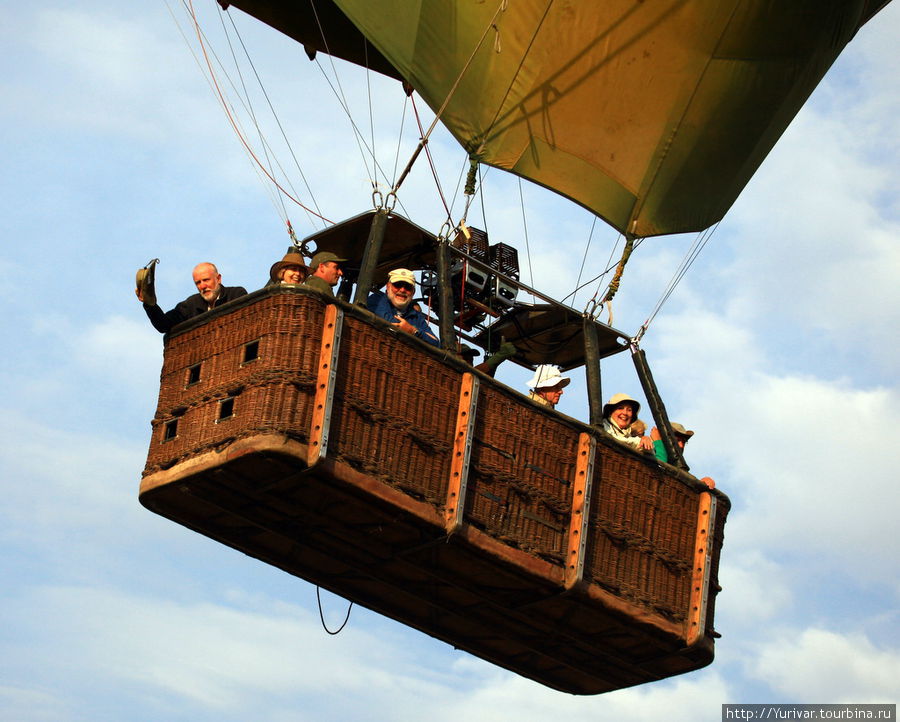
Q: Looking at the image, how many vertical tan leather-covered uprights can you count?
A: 4